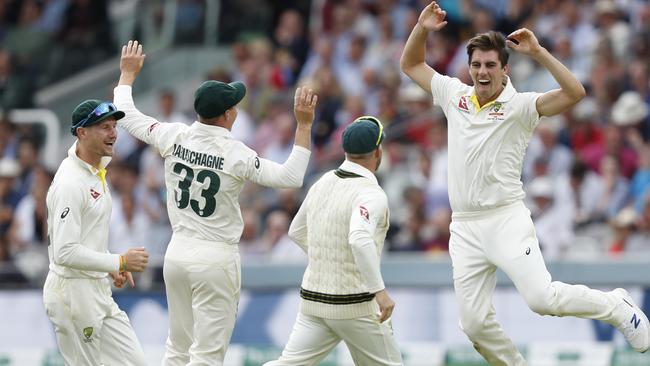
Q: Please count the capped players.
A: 3